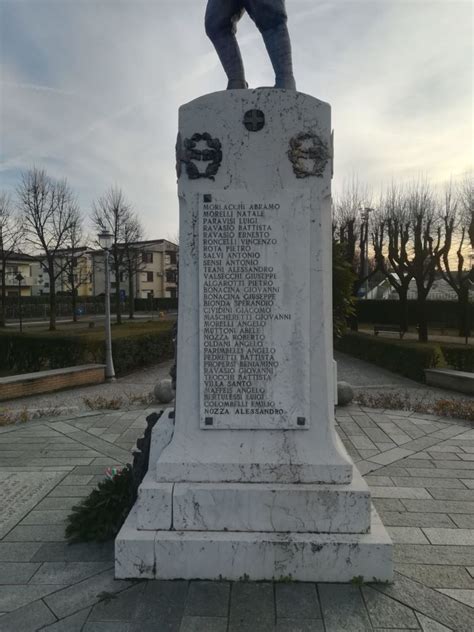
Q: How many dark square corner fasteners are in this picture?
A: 3